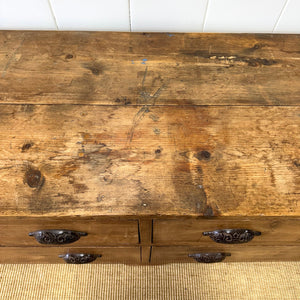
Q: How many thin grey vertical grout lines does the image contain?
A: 4